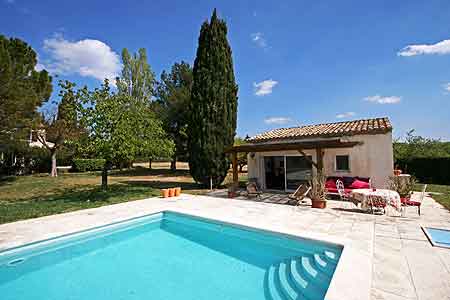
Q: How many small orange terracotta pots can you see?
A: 3